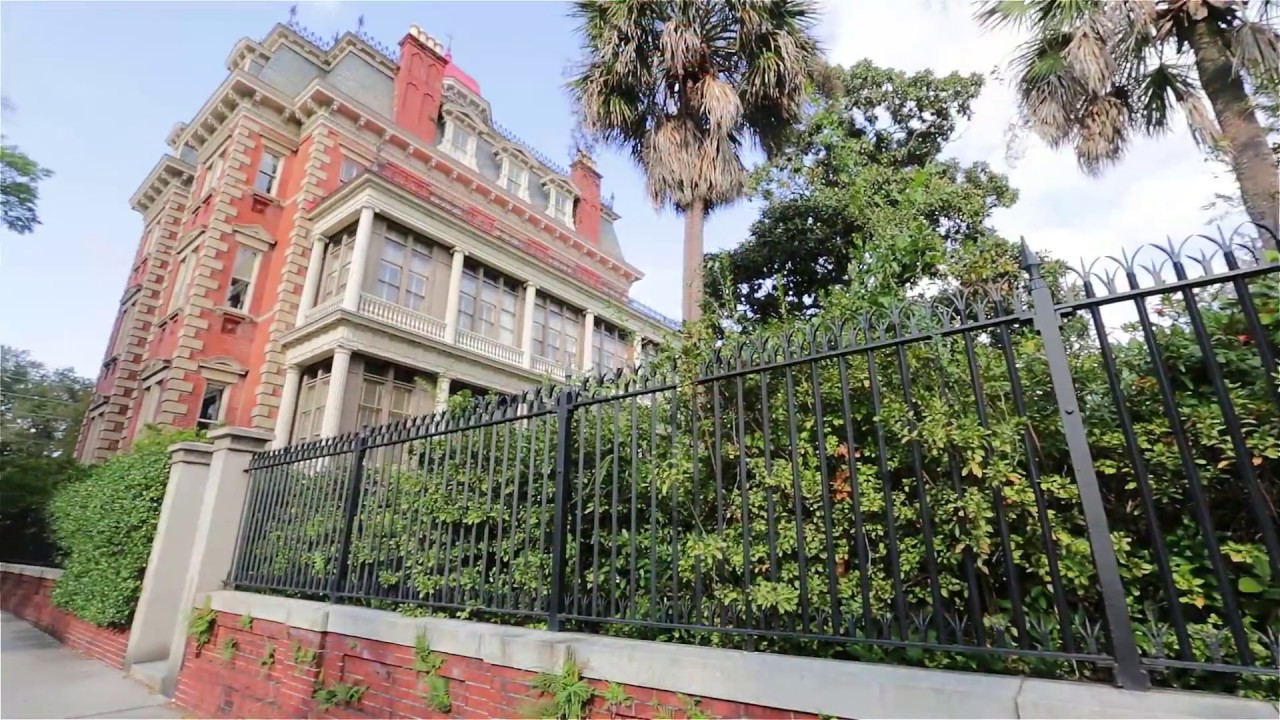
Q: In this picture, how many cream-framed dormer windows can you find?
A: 3